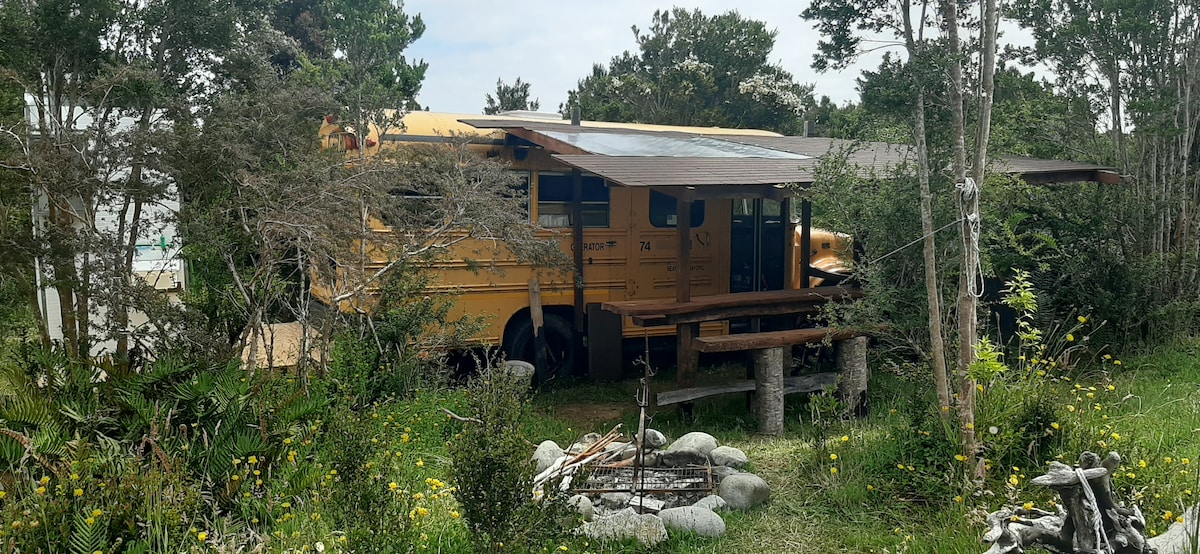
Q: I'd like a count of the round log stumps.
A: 2